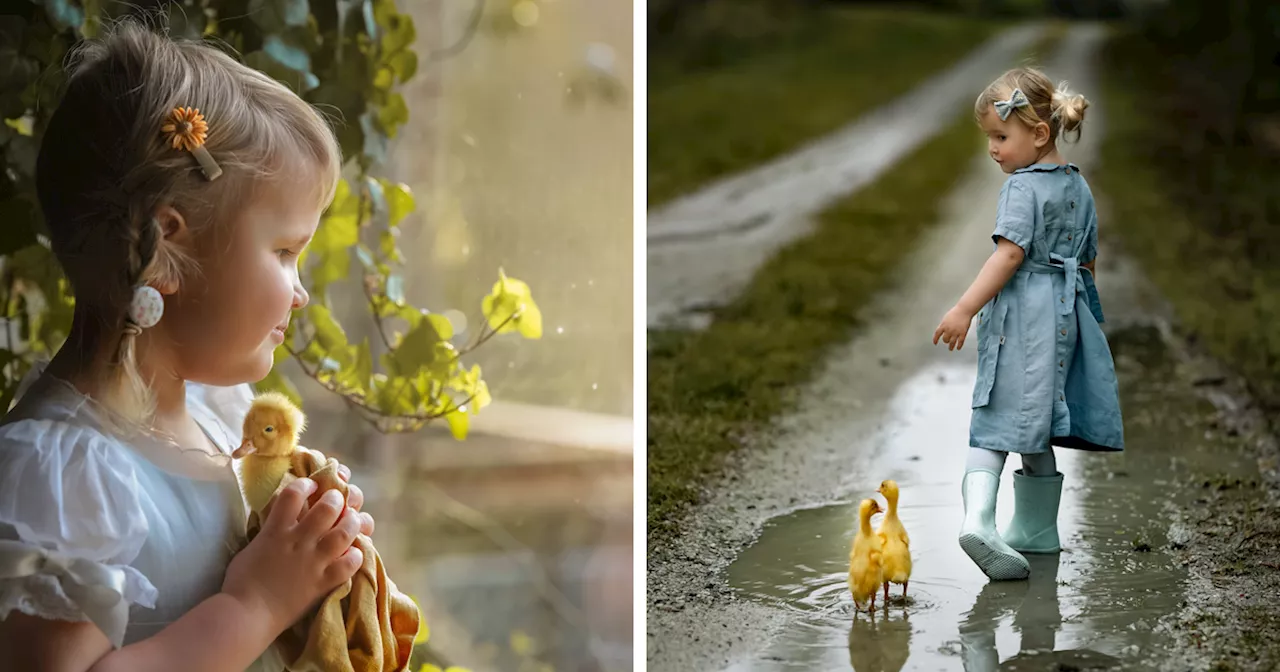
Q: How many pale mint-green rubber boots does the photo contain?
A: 2